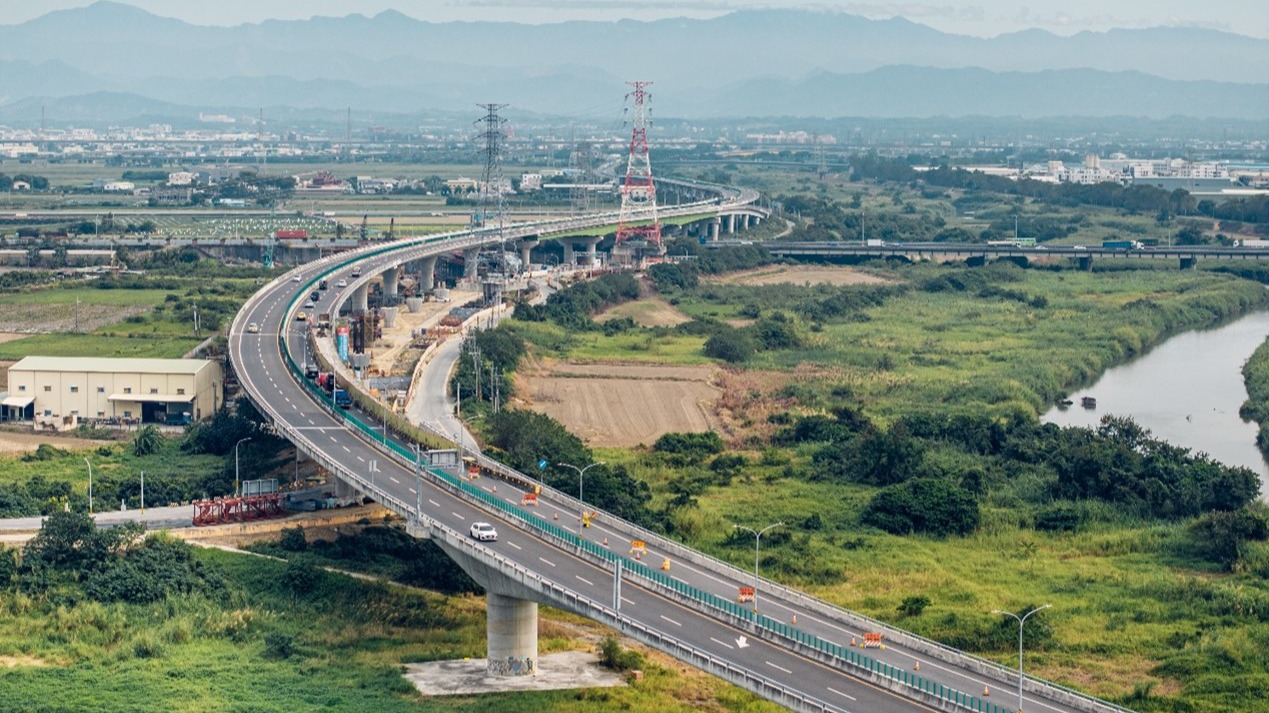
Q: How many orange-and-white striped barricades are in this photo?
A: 5